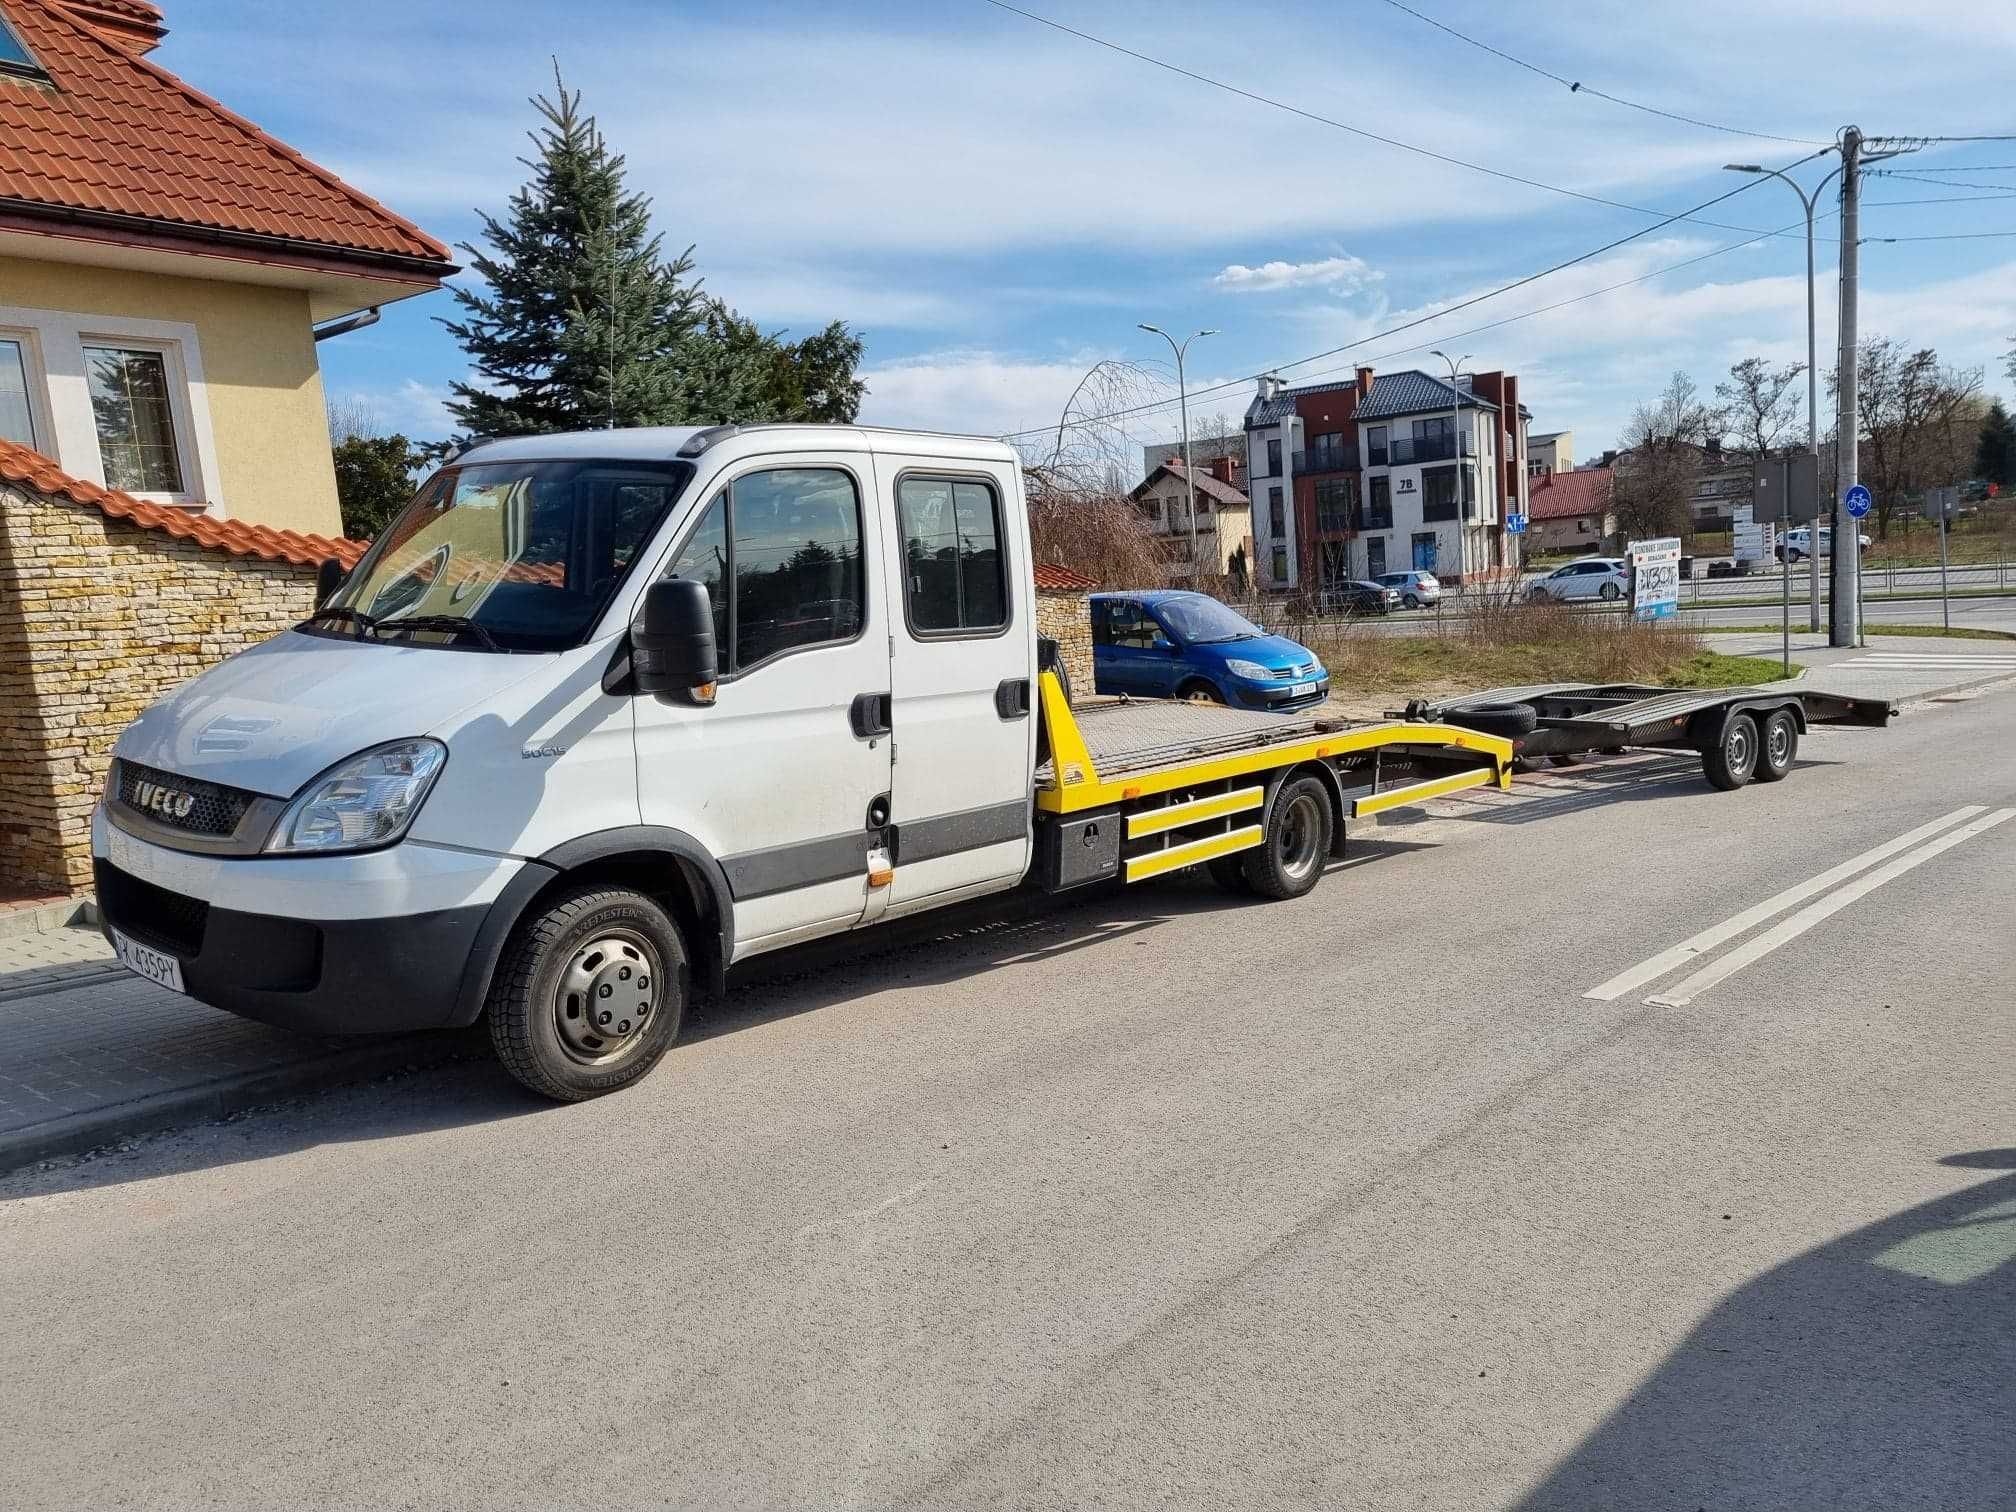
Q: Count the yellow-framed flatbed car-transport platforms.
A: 1